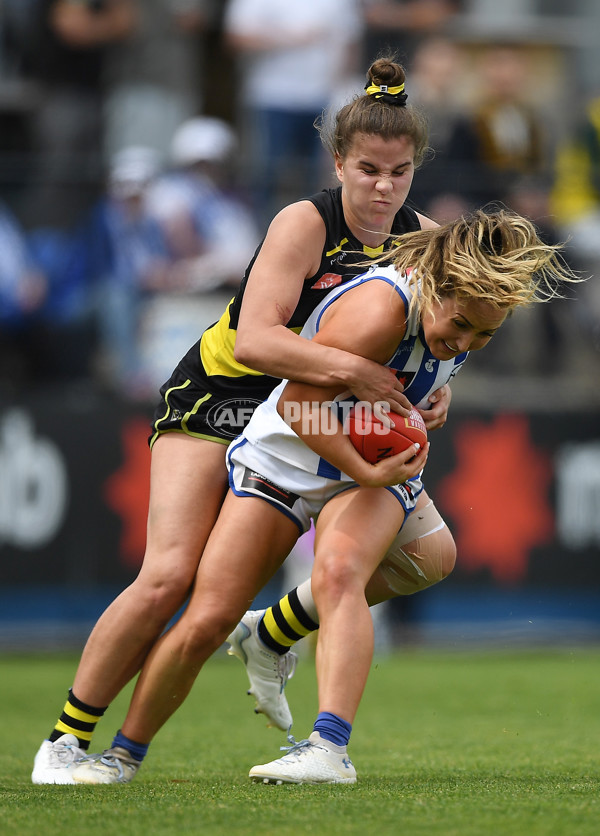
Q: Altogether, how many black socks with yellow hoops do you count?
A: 2